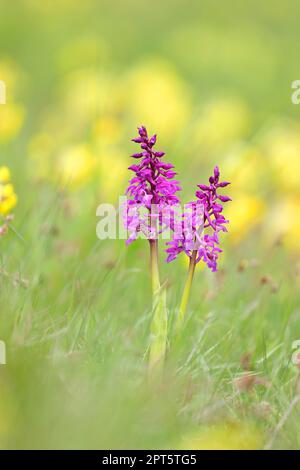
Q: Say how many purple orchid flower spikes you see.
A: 2